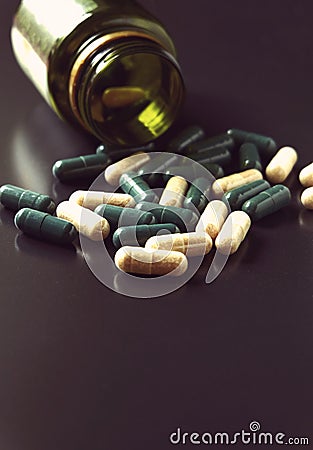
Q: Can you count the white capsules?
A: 12